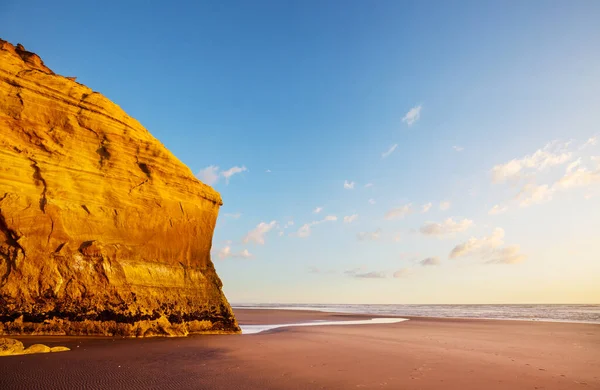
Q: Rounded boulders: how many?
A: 3